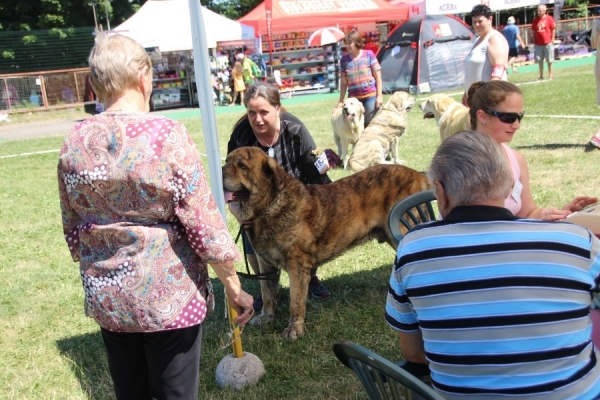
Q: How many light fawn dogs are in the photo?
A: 3